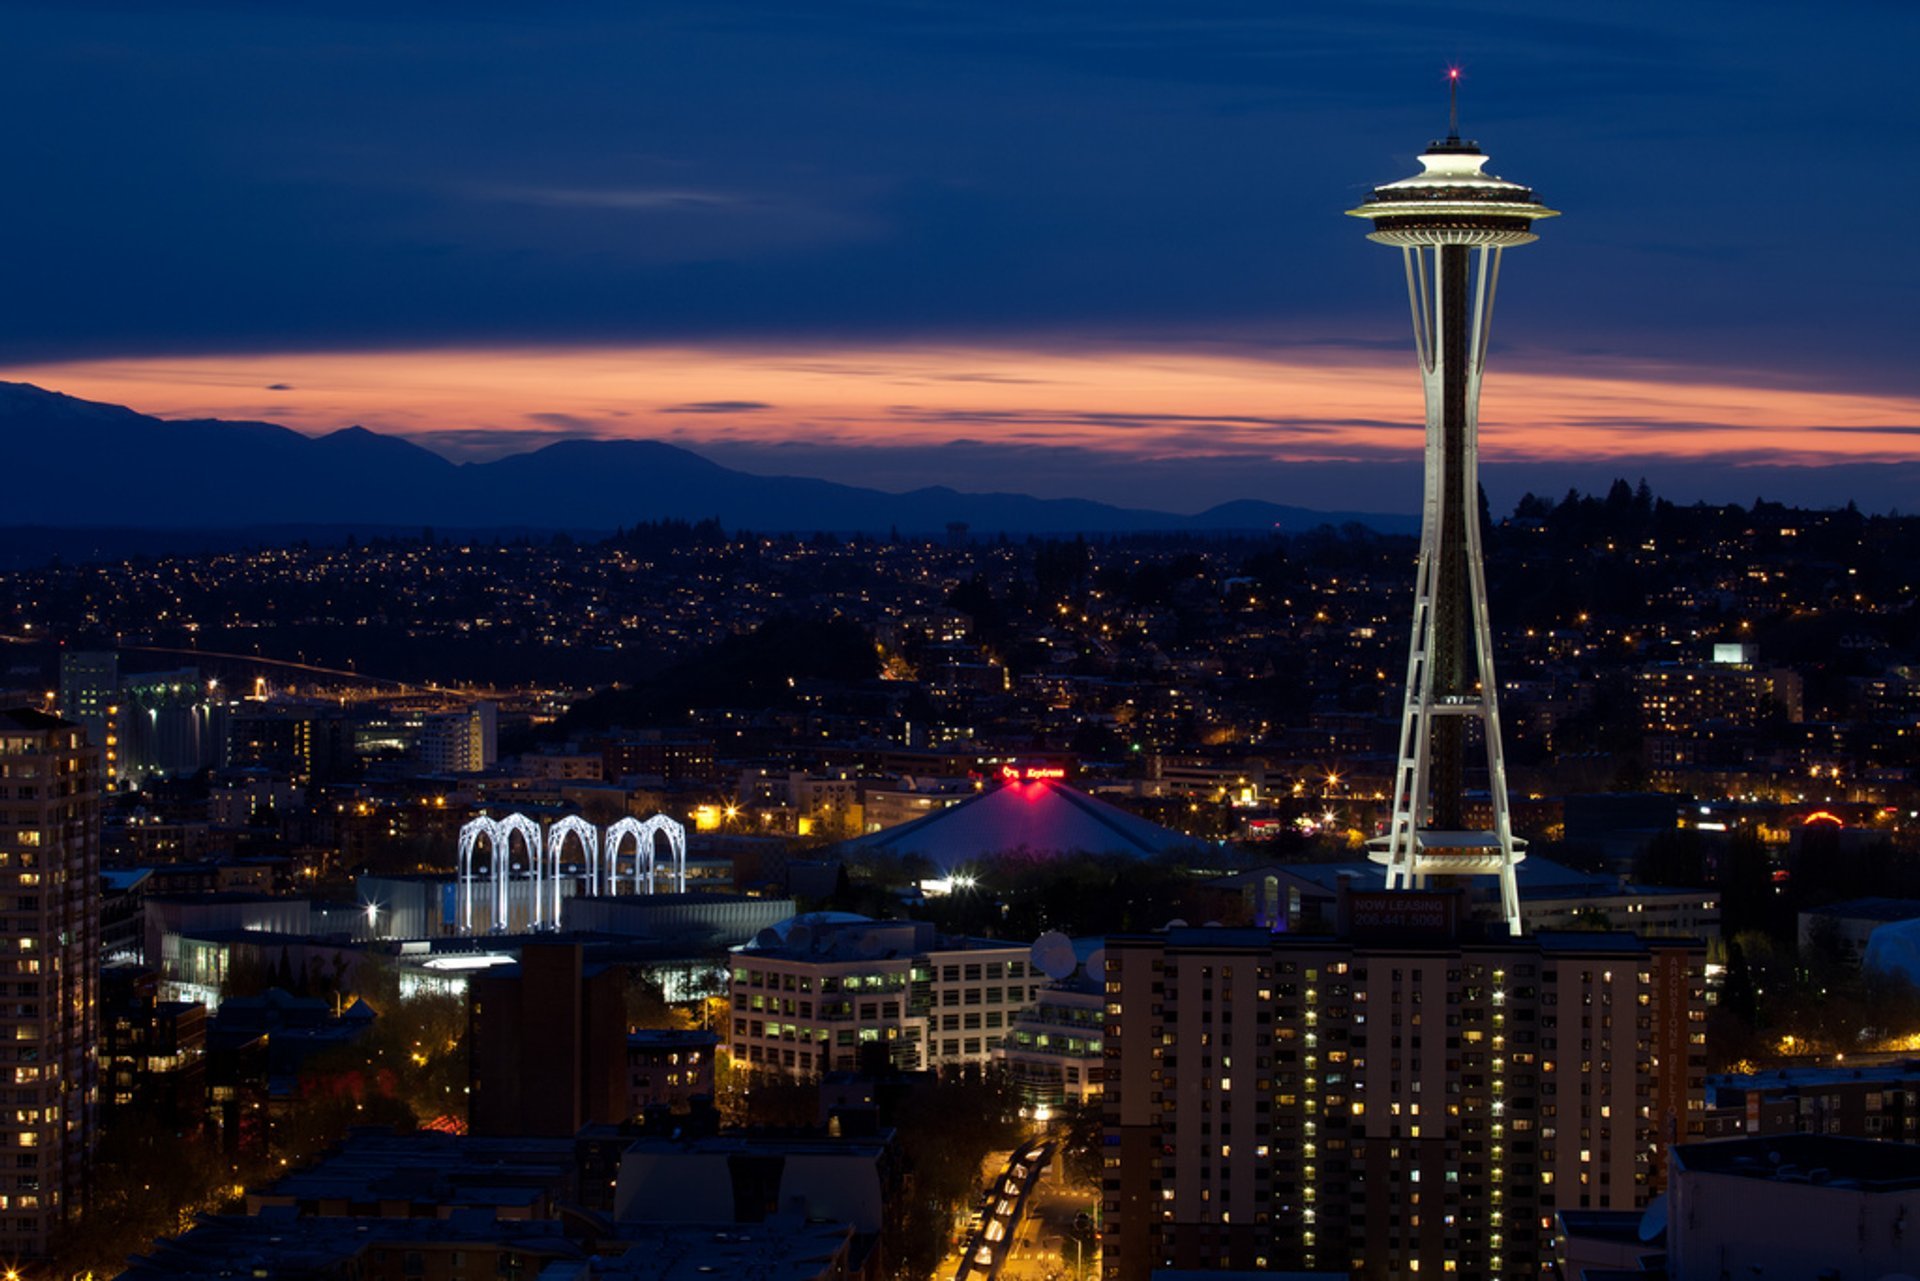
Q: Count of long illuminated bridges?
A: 1